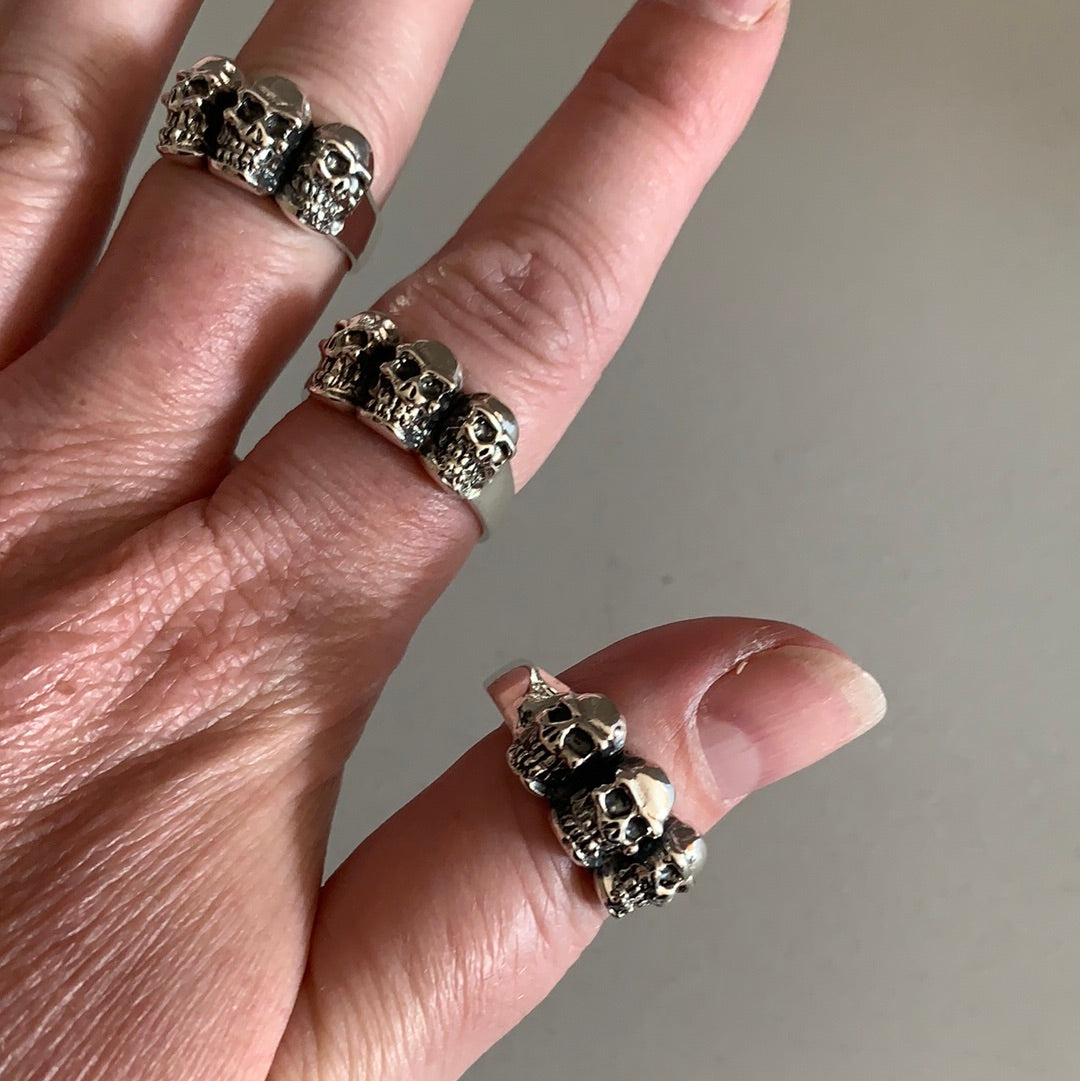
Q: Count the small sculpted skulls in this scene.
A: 9